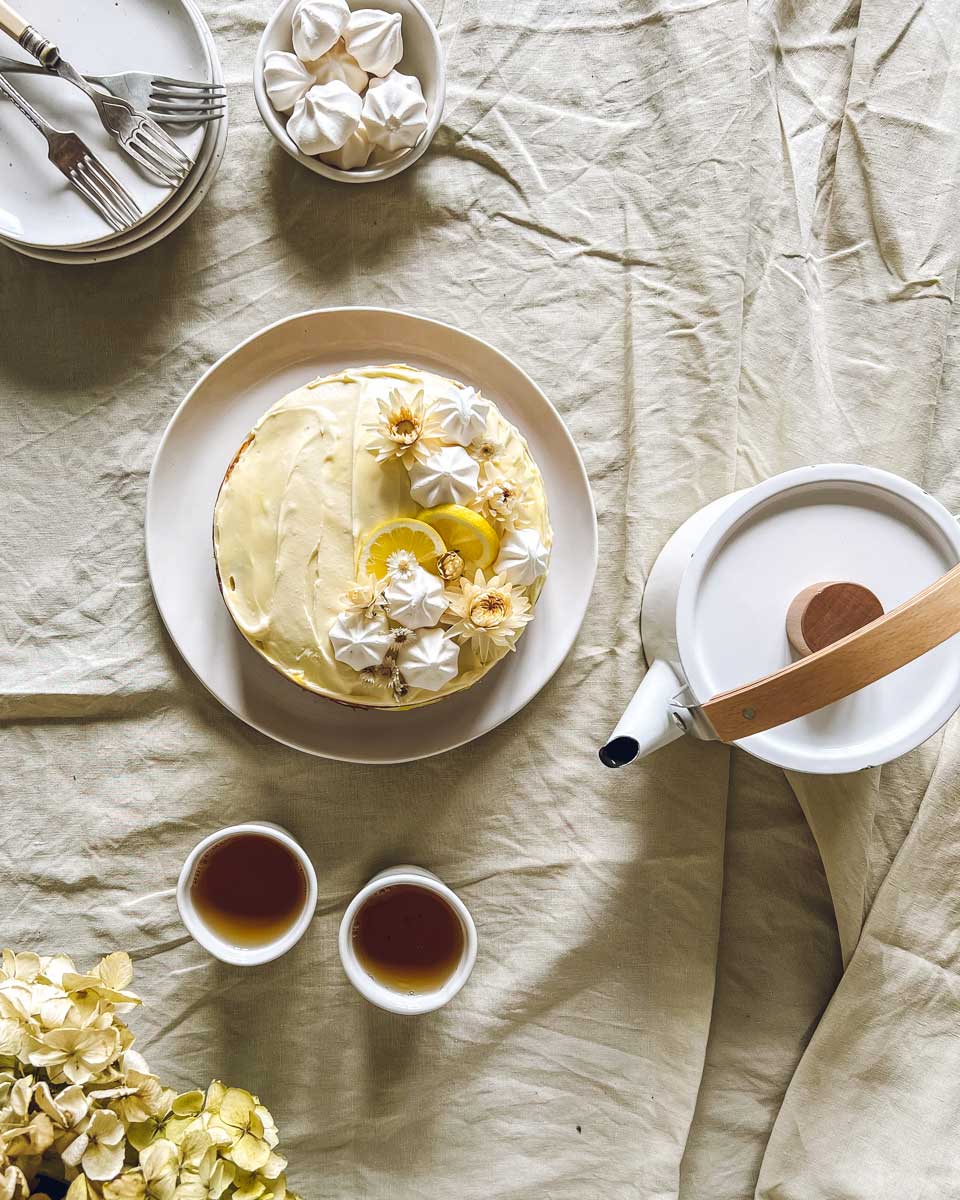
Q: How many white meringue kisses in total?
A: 13